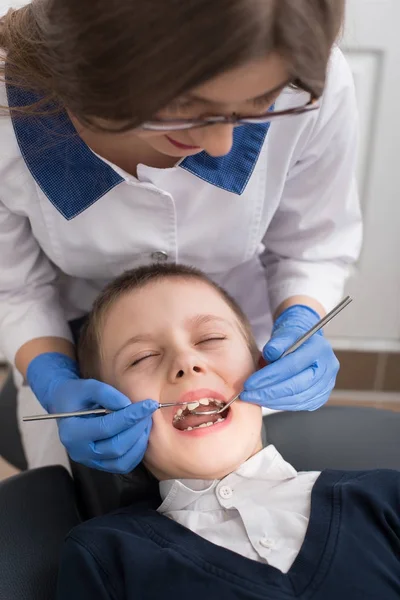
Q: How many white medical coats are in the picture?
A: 1